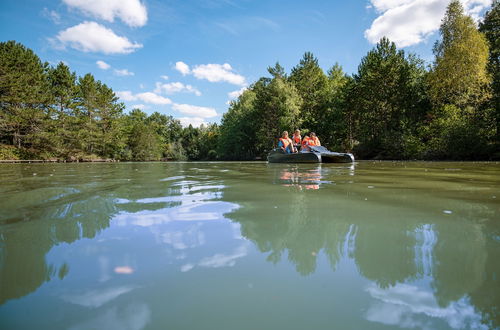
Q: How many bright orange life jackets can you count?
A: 4